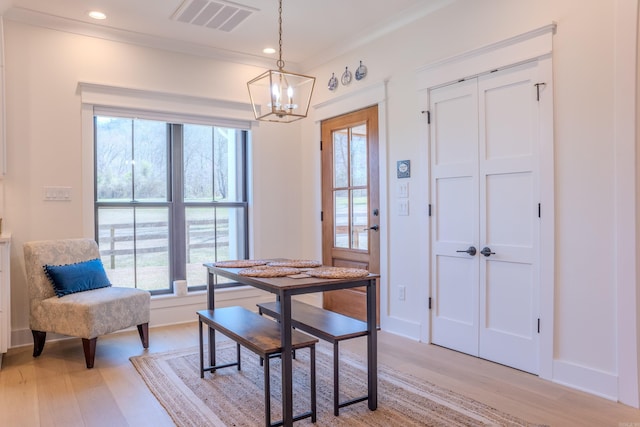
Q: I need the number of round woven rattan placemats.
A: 4